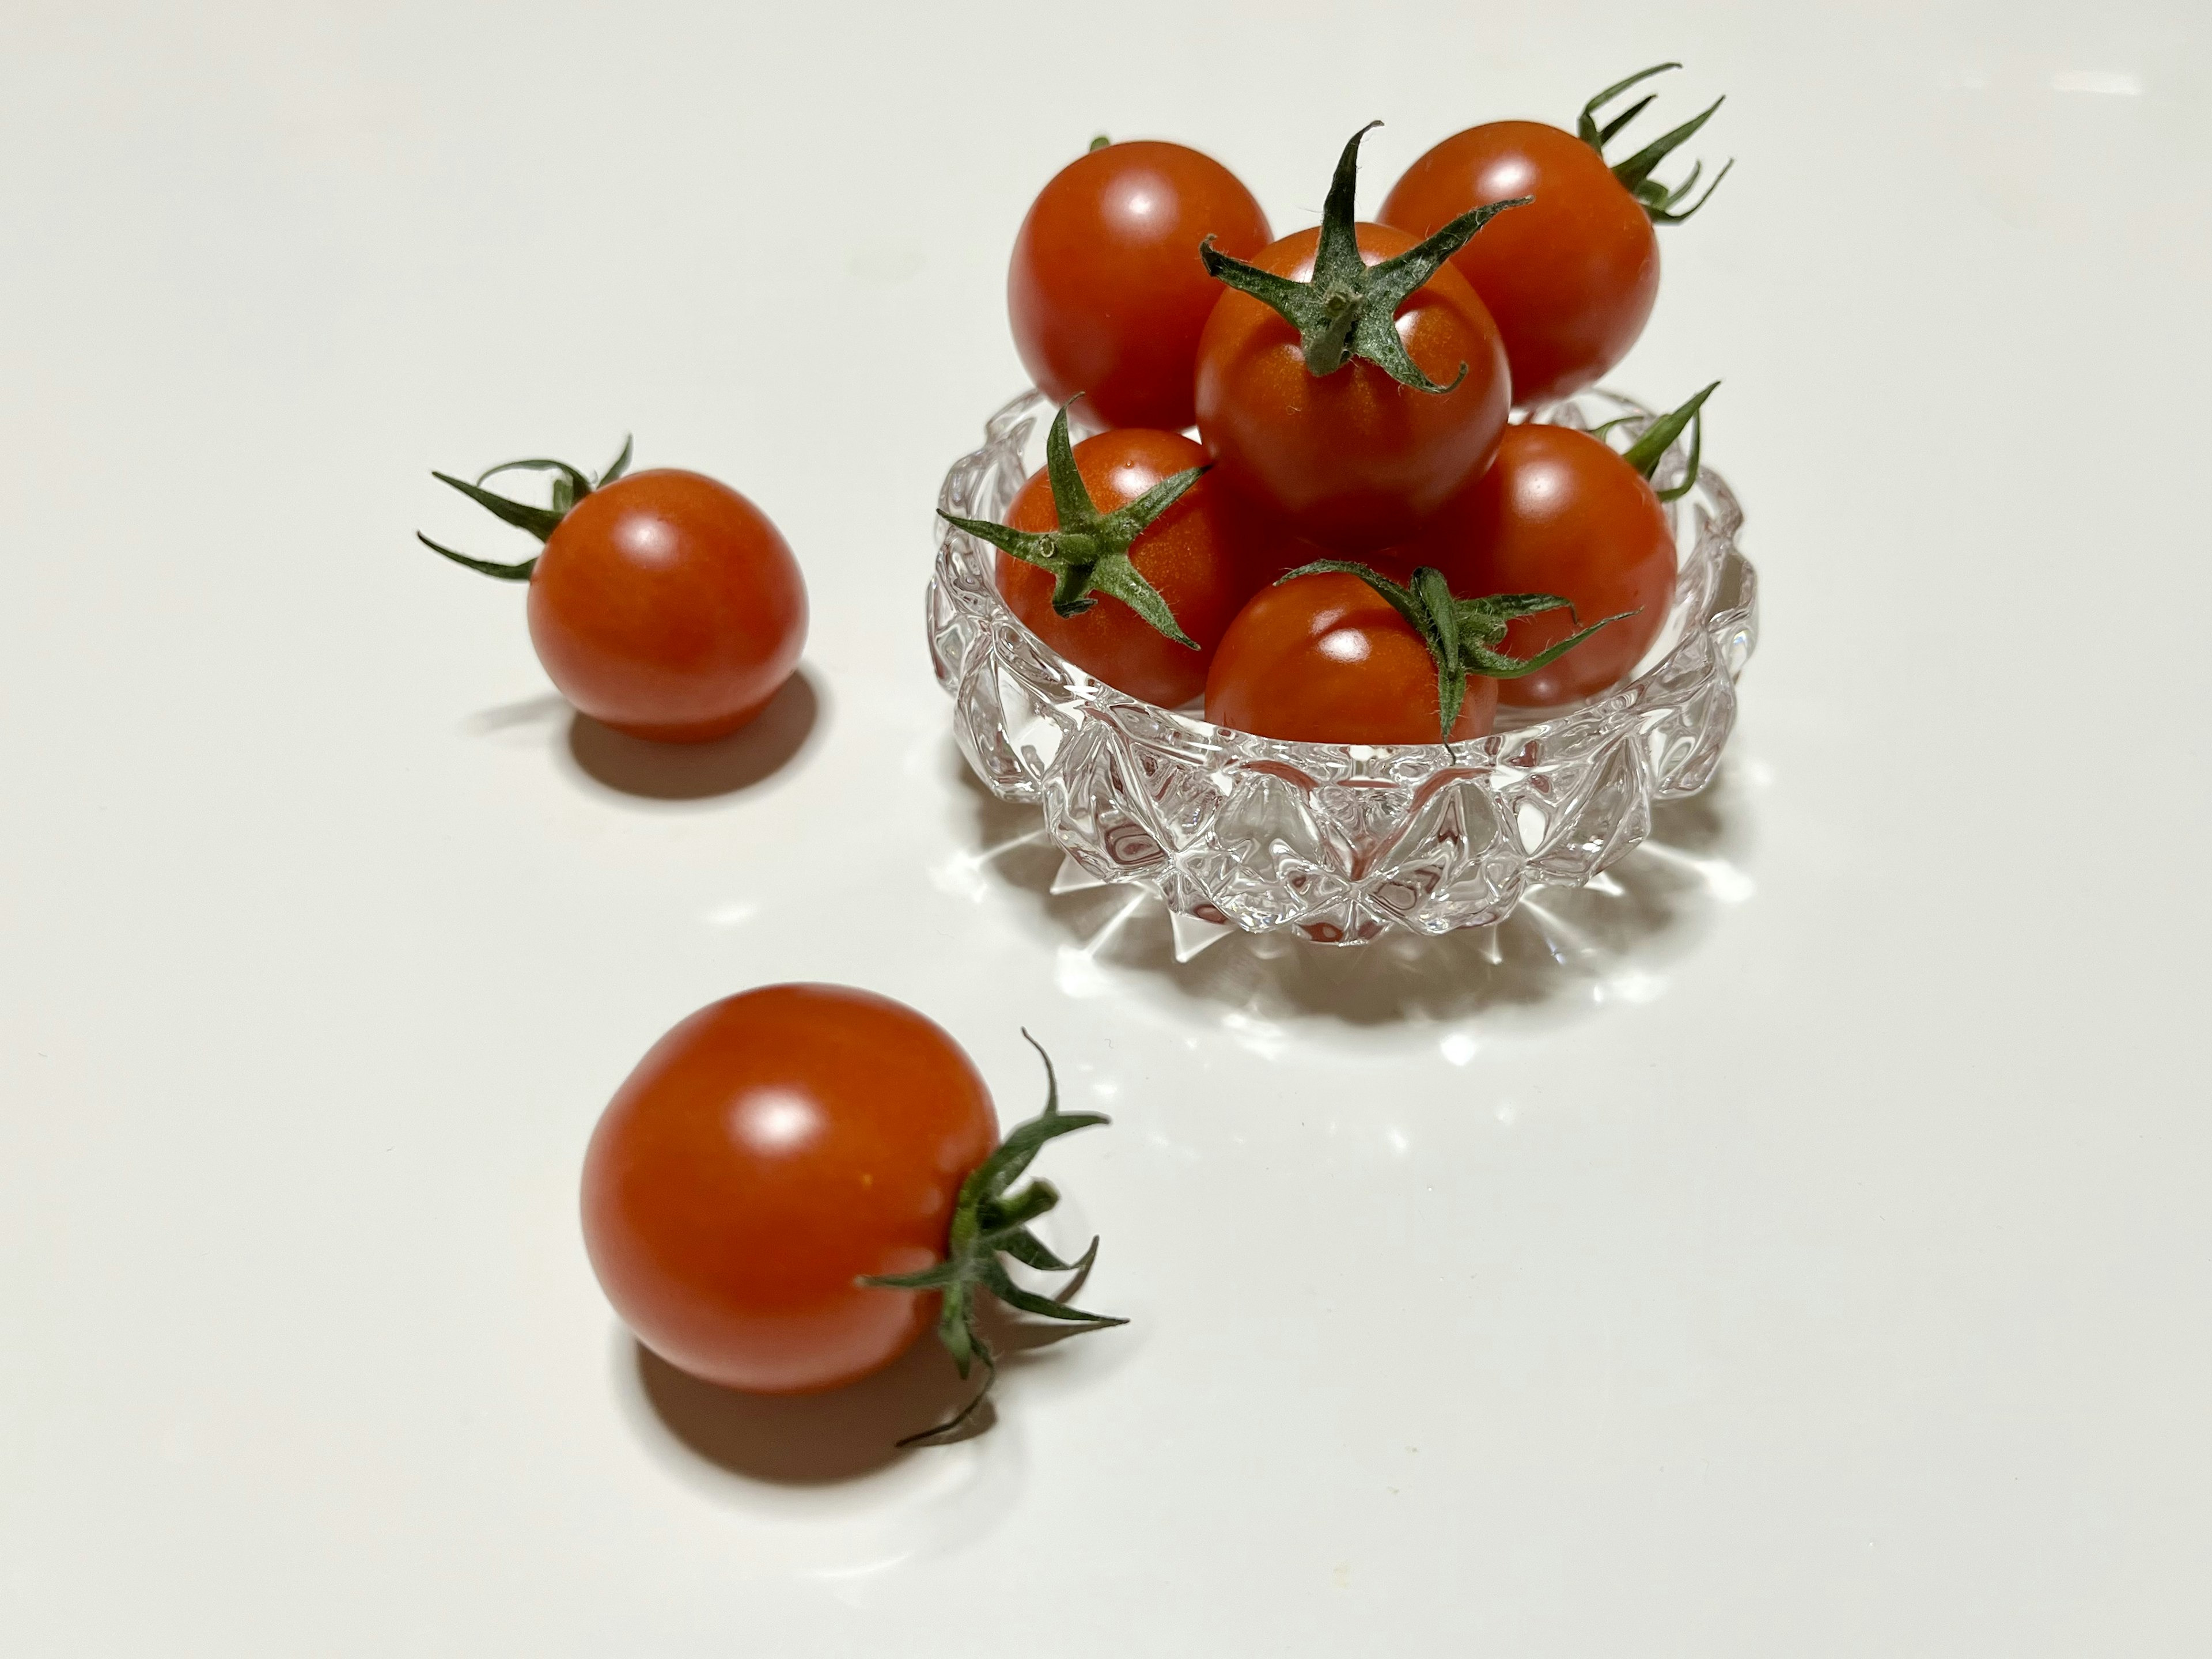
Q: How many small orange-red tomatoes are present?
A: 8